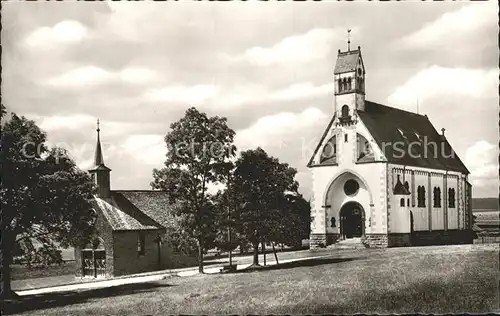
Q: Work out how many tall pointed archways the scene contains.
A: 1